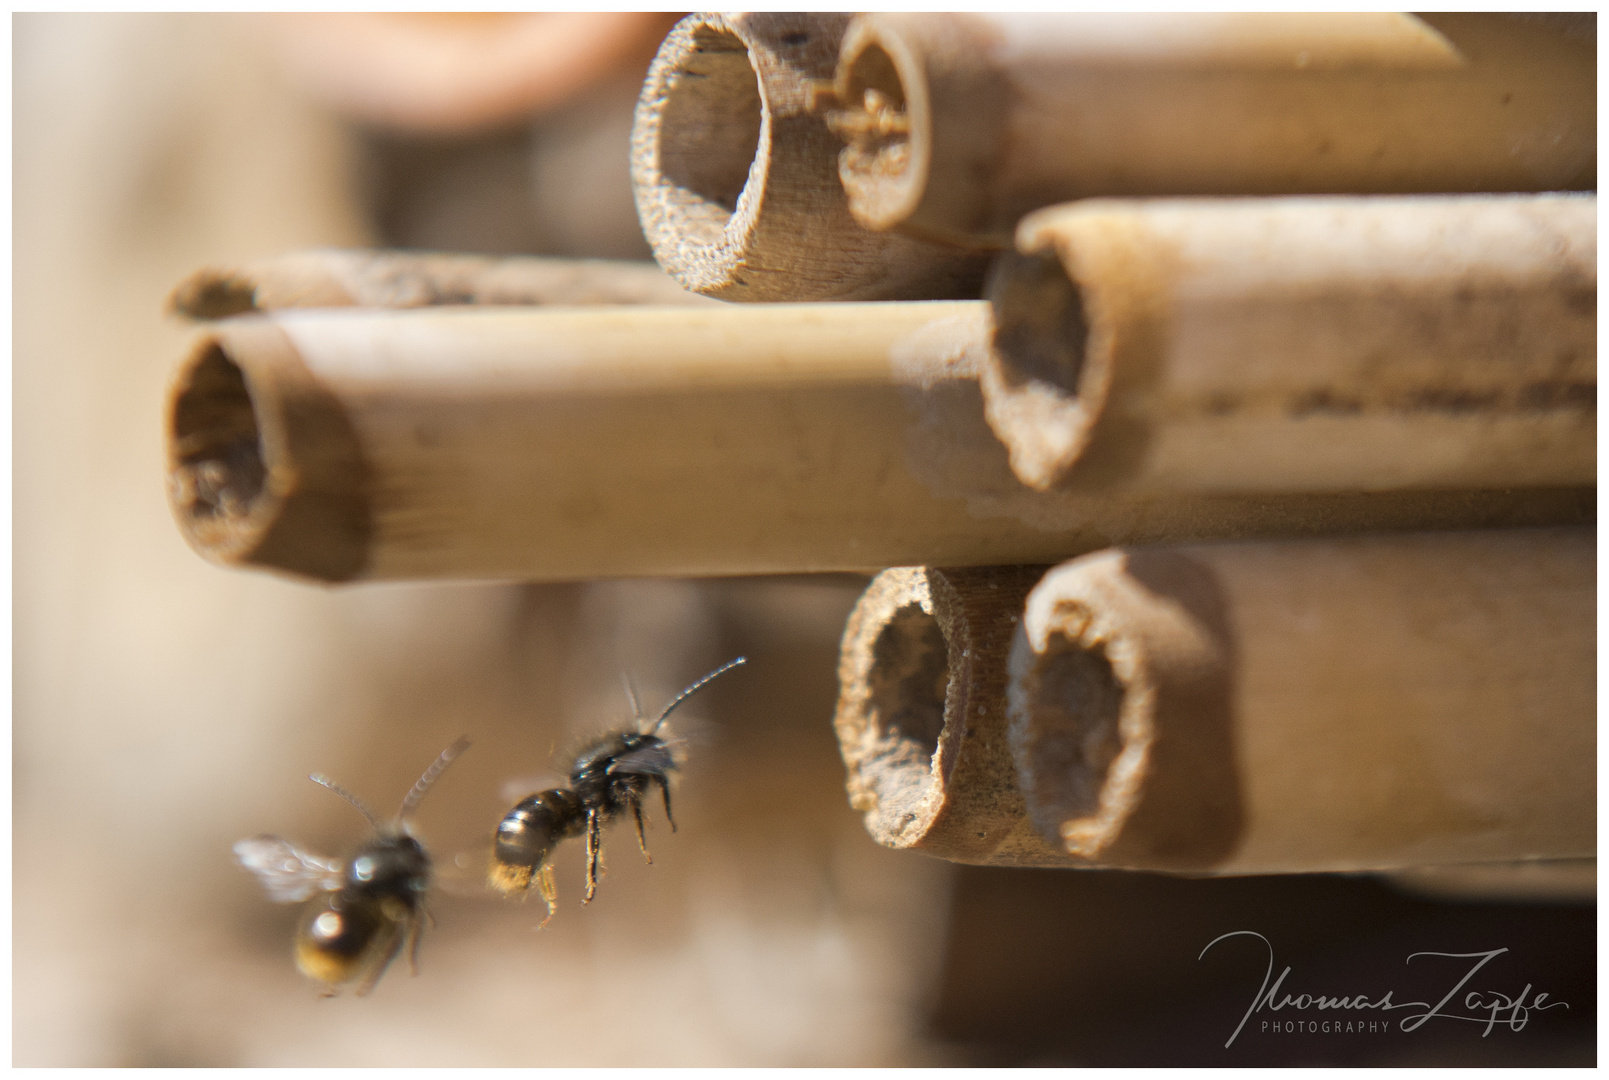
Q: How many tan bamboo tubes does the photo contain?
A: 7